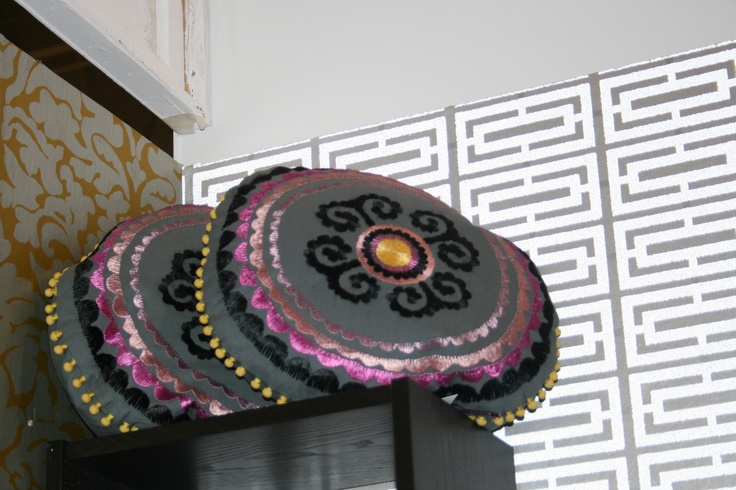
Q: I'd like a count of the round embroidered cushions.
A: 2